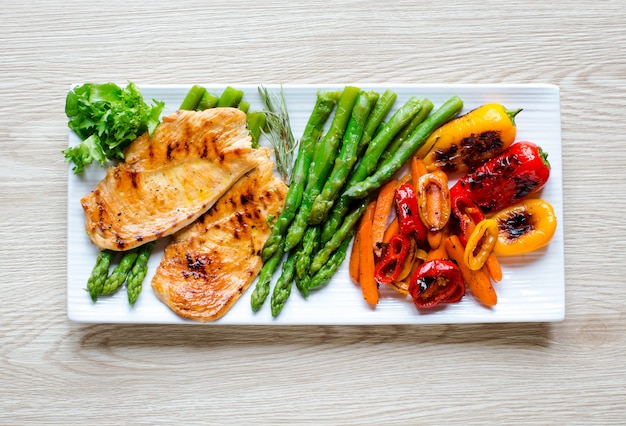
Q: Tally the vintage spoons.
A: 0